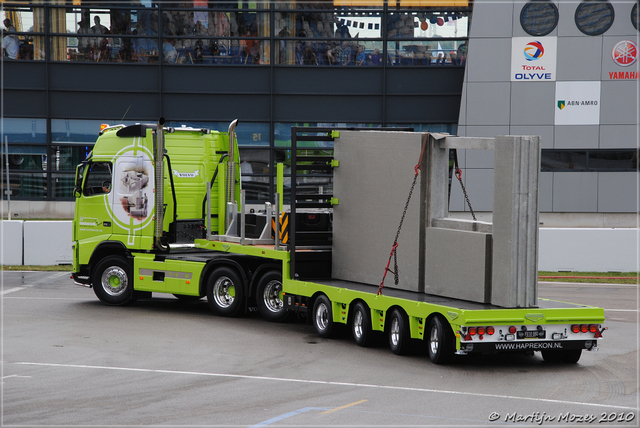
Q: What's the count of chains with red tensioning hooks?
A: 2